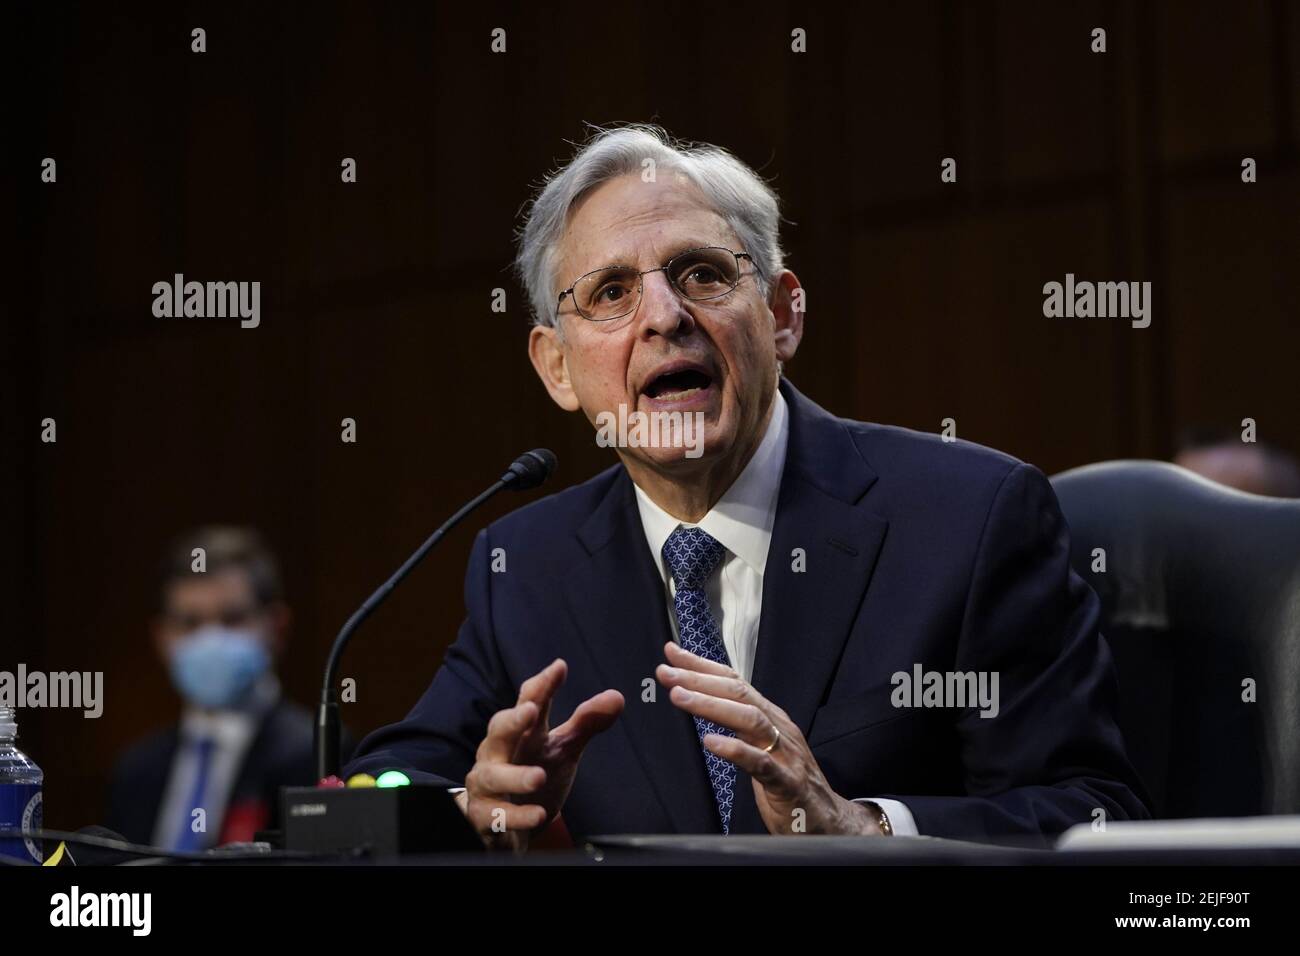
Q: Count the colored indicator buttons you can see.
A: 3